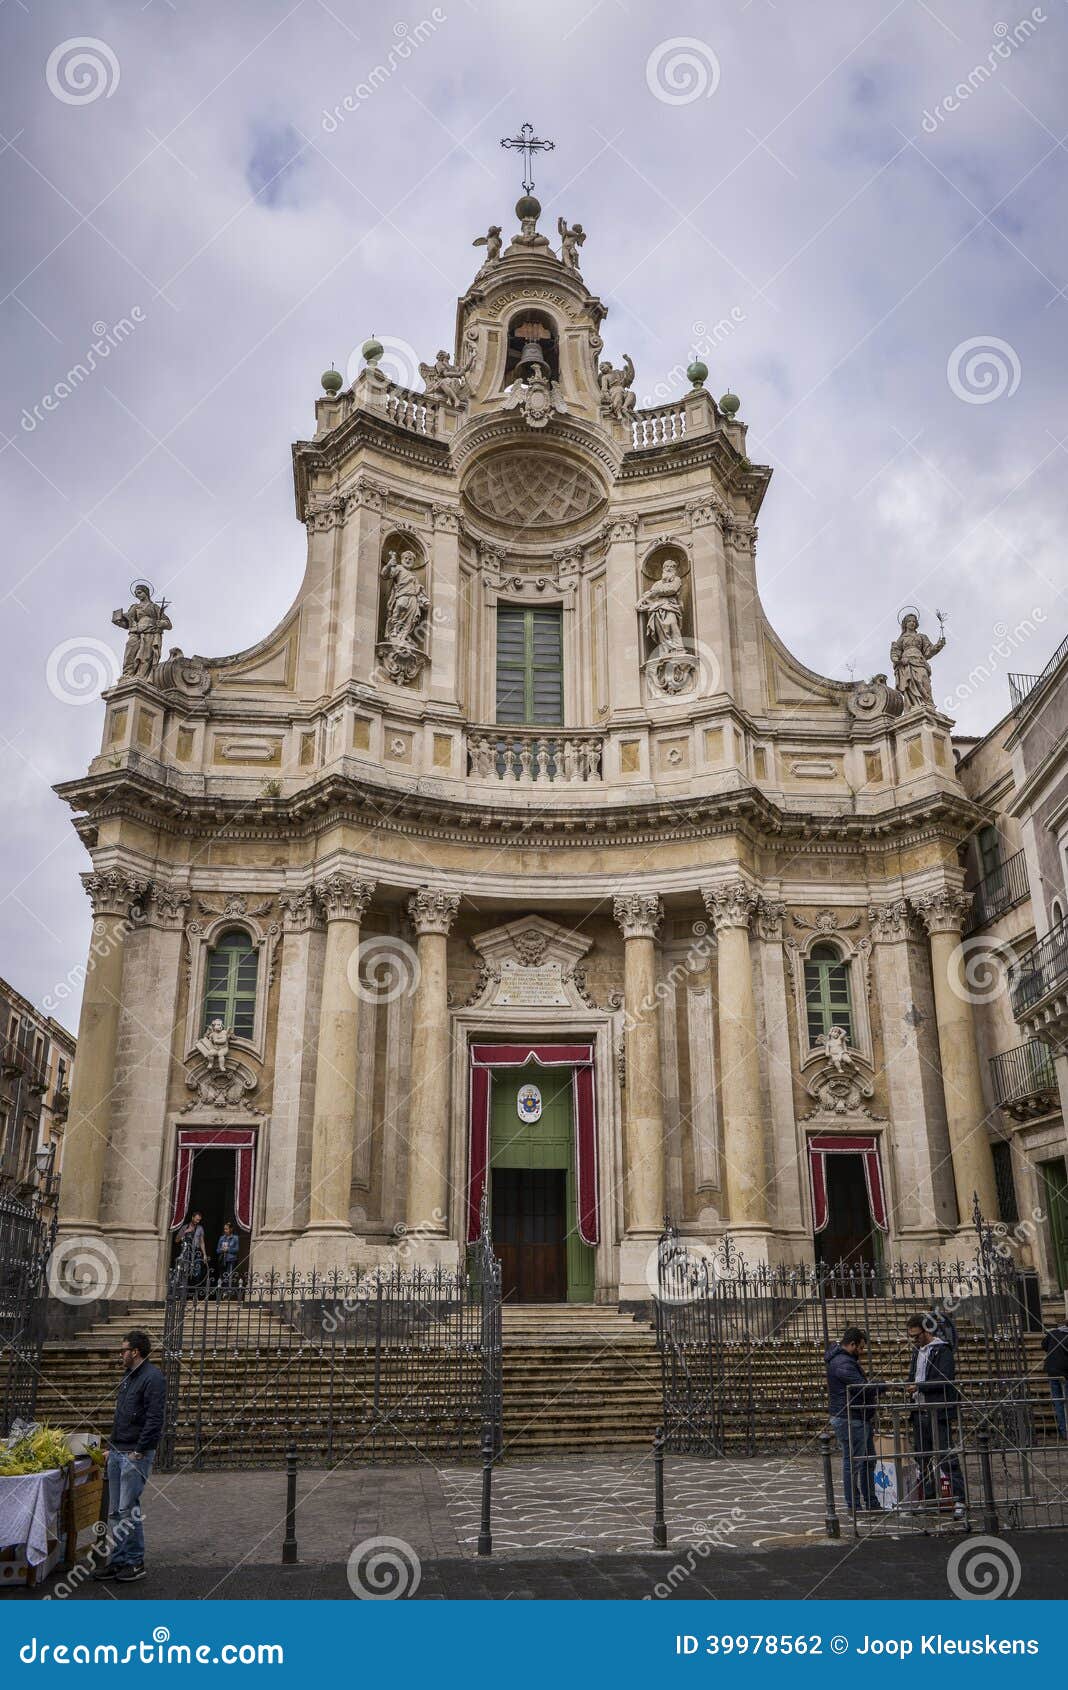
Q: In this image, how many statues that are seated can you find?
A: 4